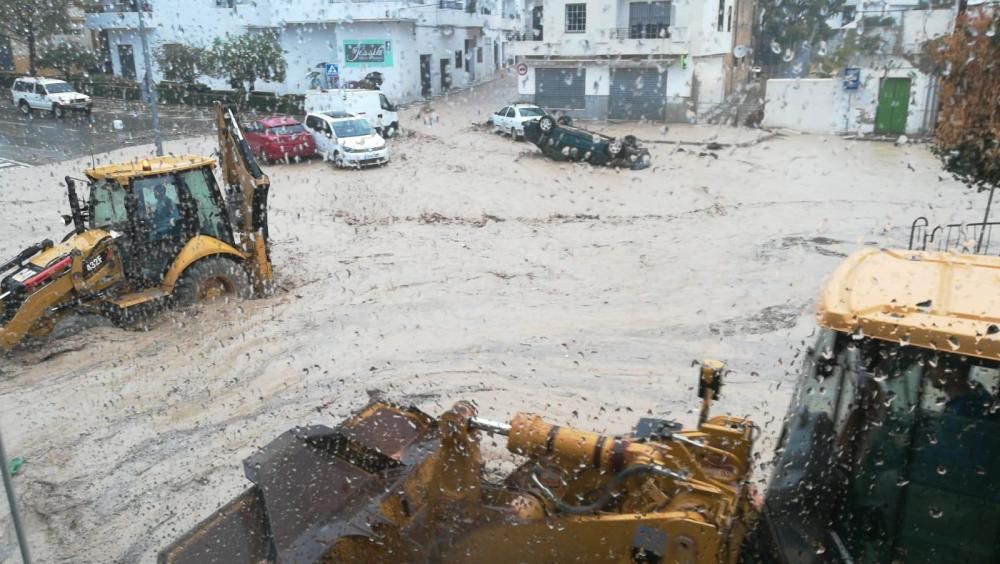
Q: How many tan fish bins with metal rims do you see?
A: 0